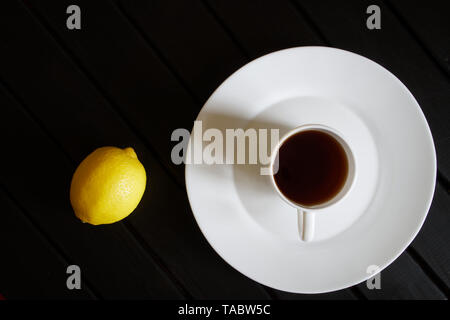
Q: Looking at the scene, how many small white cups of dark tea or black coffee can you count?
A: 1